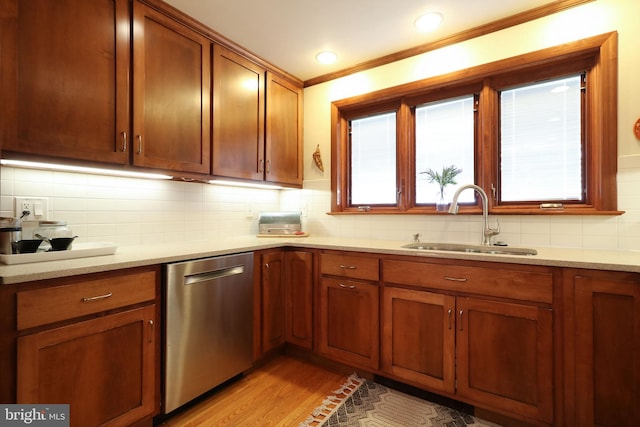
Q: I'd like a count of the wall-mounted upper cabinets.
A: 4